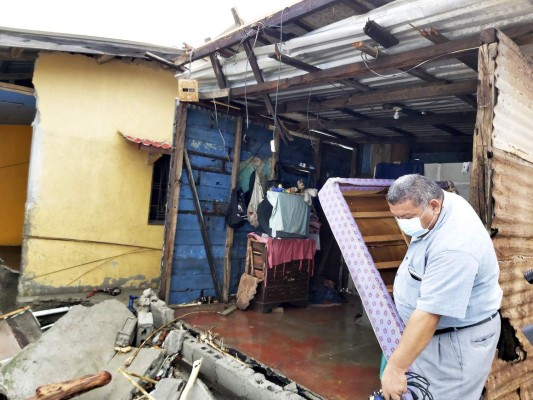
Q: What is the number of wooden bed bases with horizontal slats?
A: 1